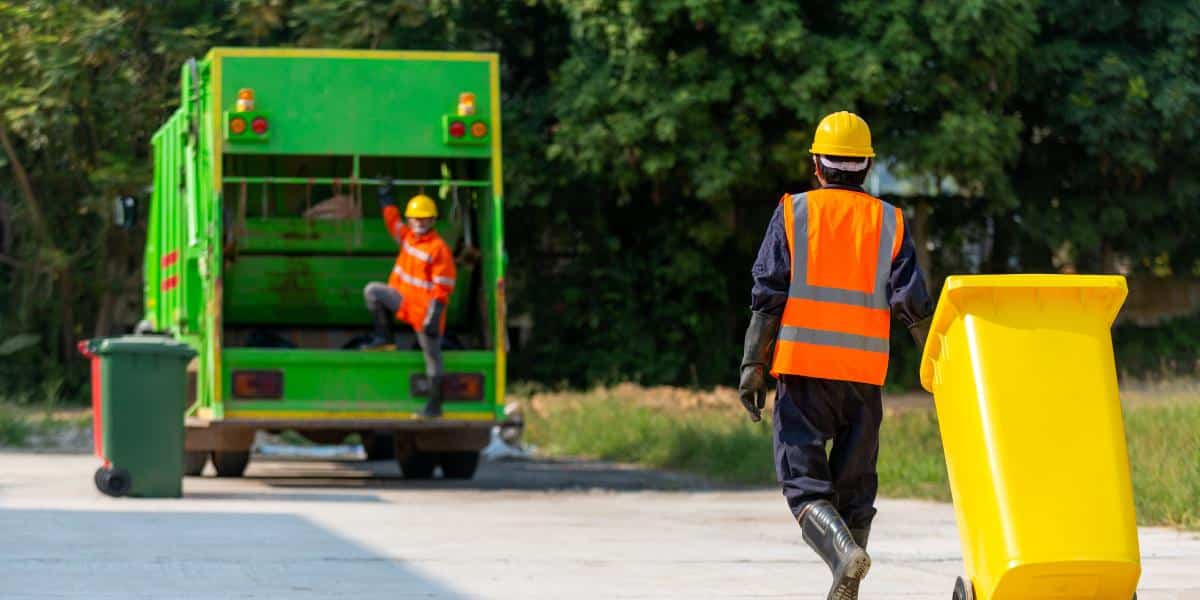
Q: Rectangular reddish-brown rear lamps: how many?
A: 2